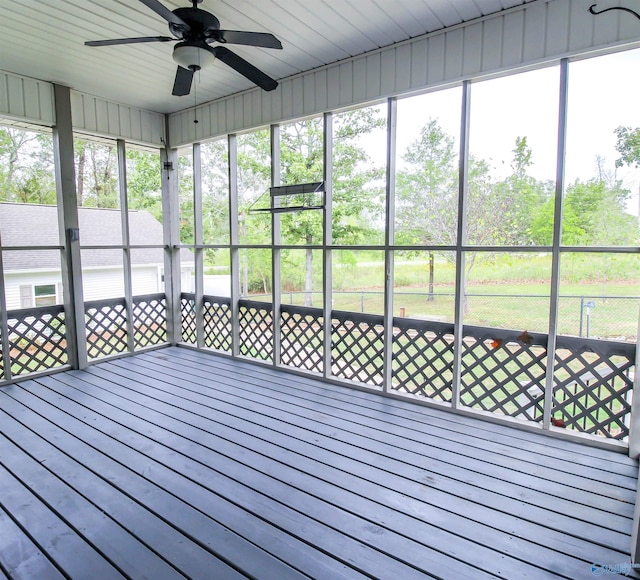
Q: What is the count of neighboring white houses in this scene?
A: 1